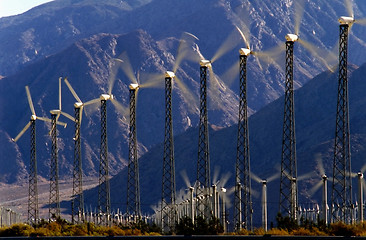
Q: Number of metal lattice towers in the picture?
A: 10